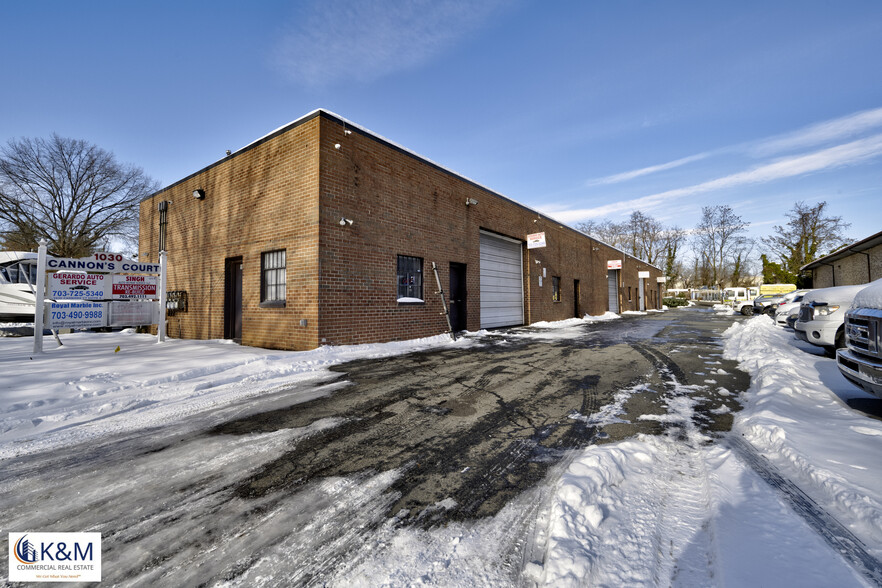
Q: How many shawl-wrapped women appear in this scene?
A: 0